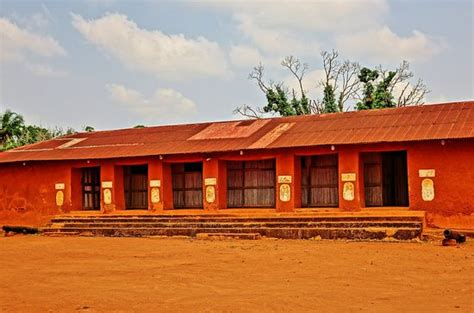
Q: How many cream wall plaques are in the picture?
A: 14